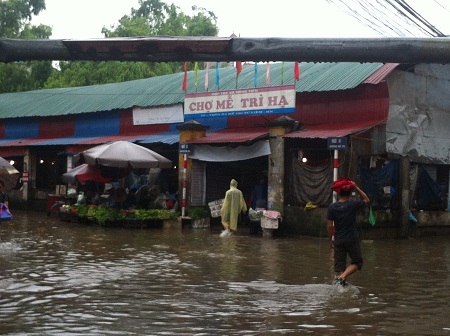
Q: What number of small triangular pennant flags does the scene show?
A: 9